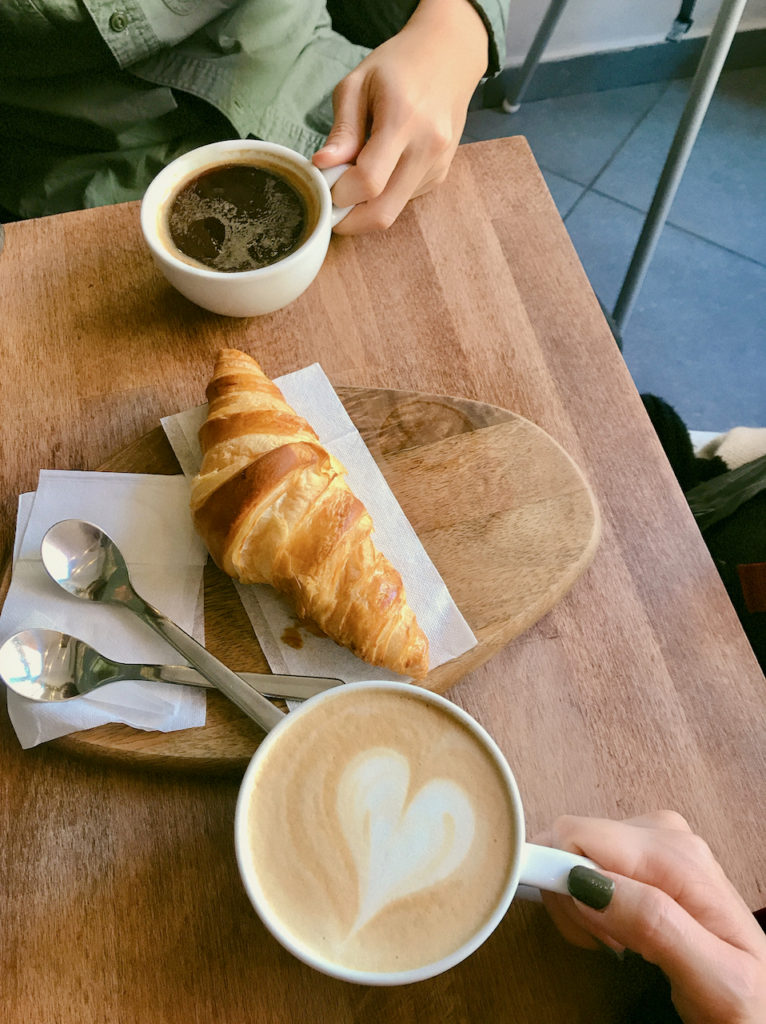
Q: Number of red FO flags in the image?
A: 0